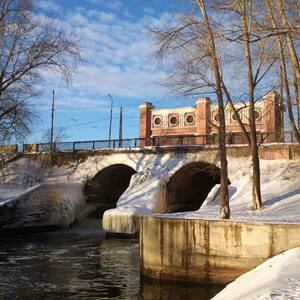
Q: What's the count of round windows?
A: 6